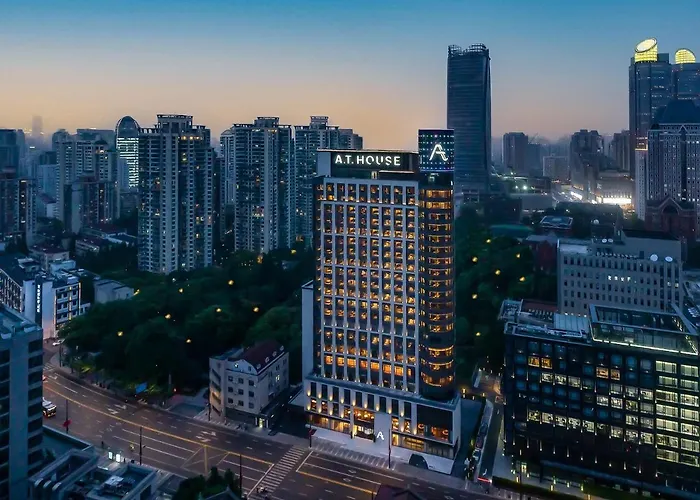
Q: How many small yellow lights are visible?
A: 15